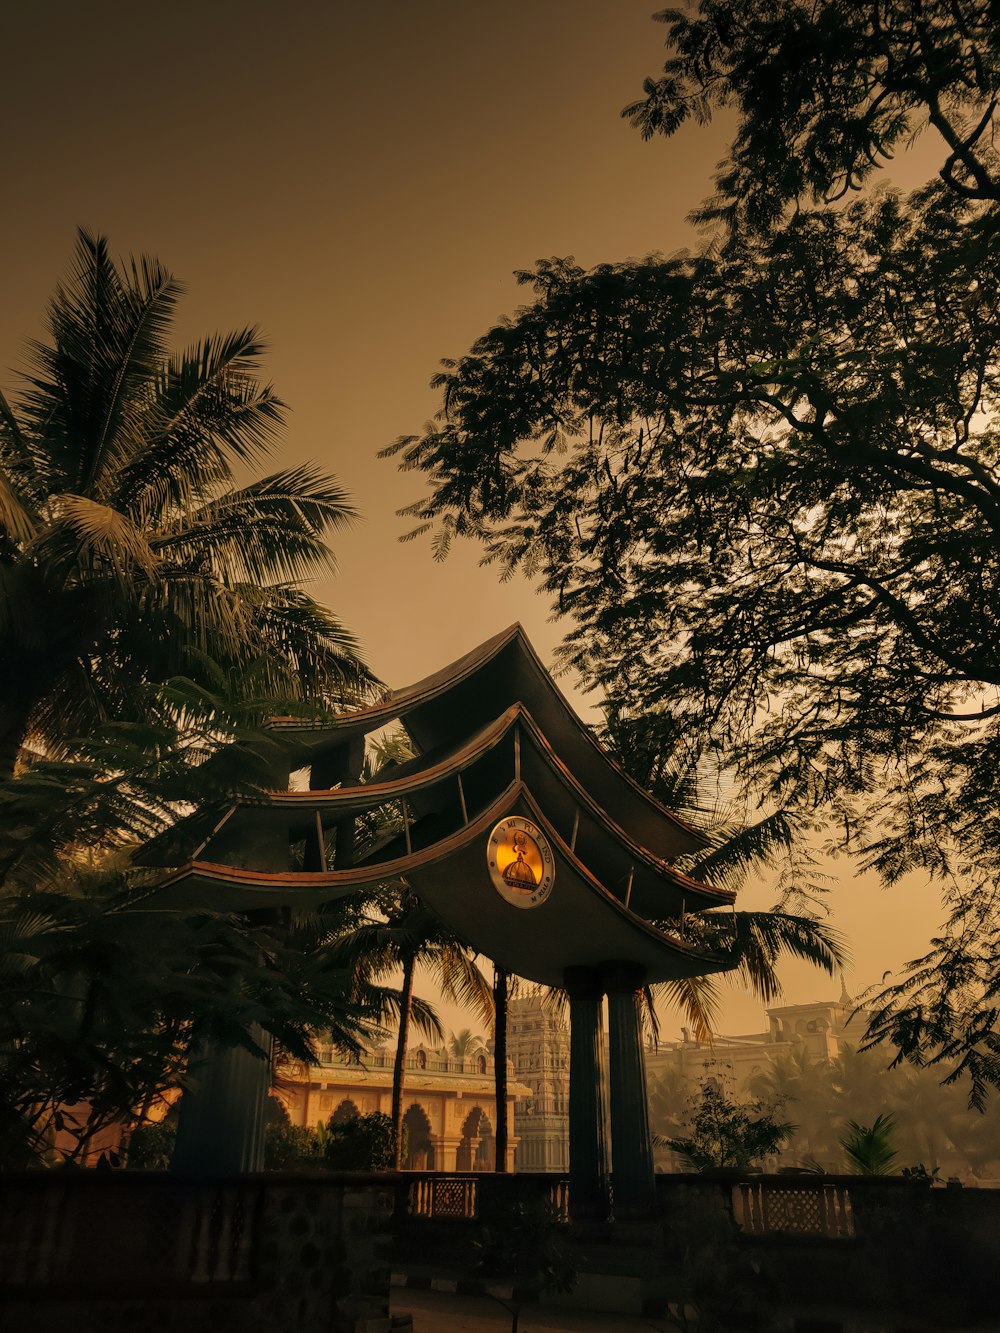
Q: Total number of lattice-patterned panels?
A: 2